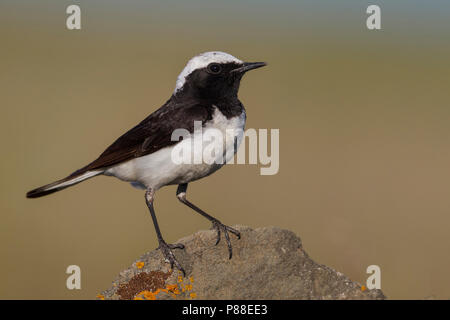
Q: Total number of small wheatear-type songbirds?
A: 1